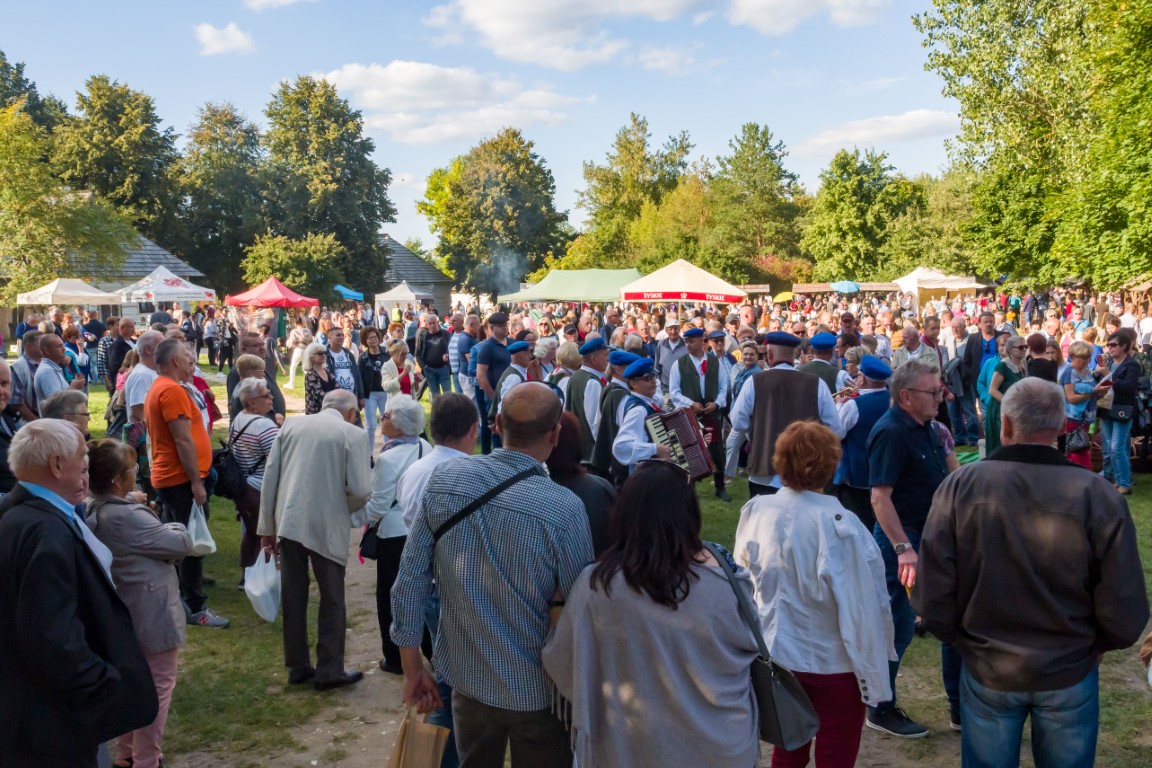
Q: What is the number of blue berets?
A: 8